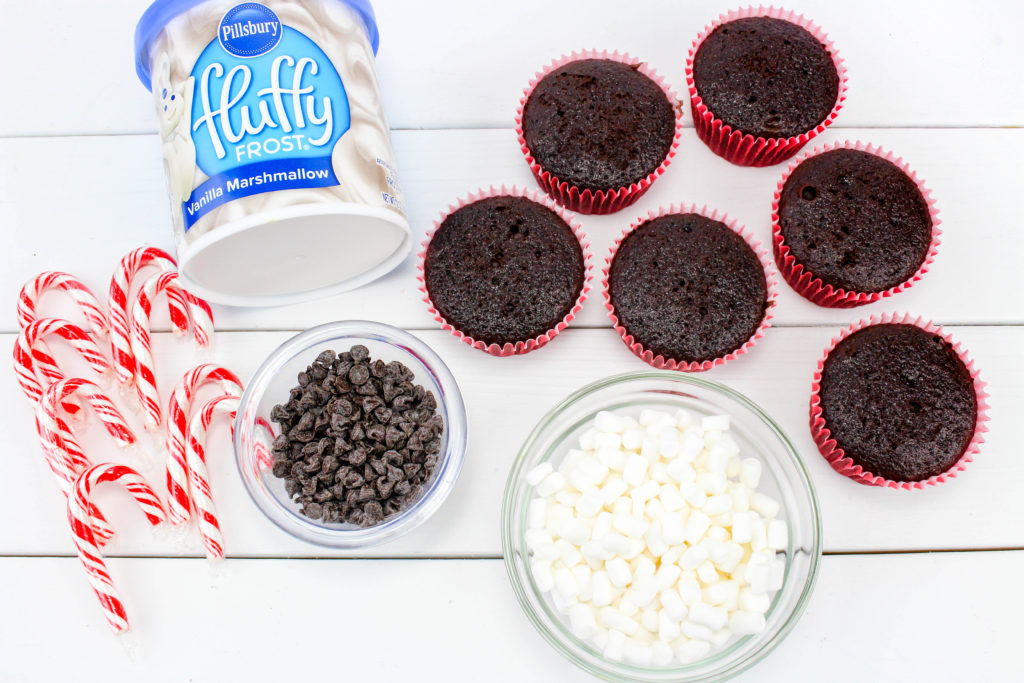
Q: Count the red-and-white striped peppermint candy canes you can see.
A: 8